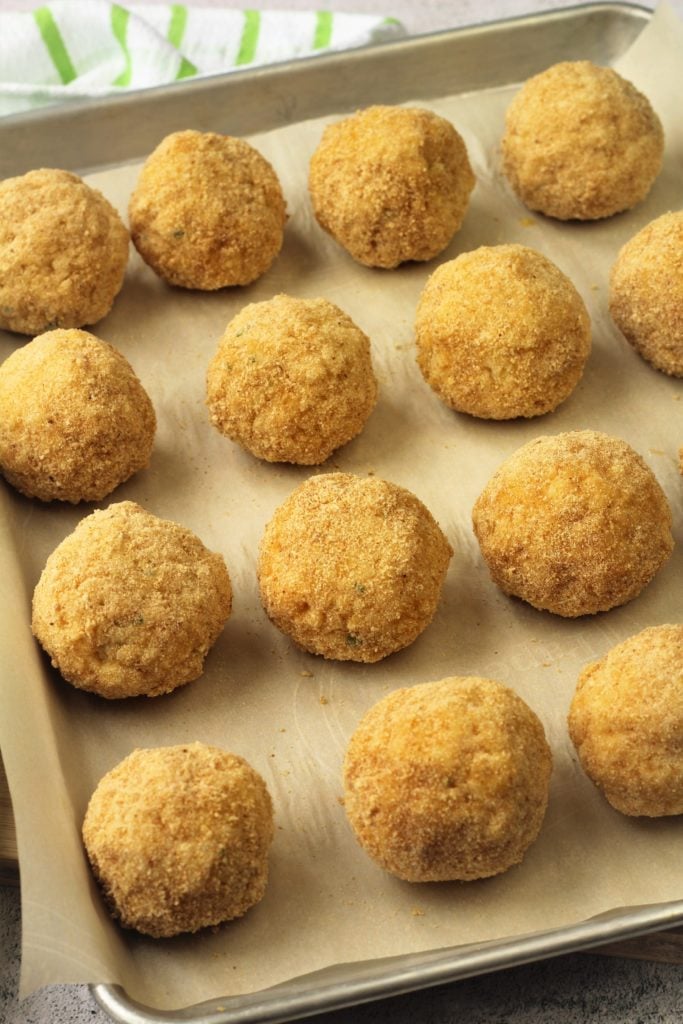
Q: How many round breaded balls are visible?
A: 14